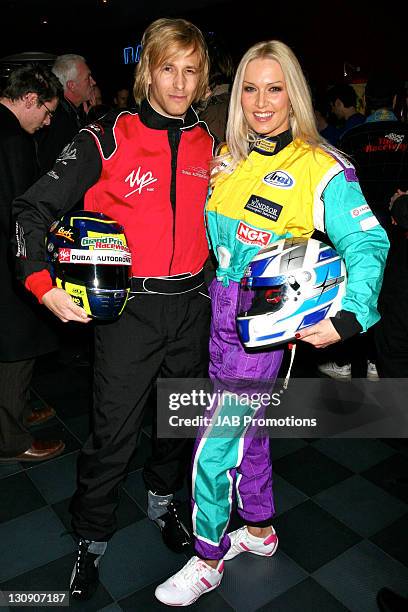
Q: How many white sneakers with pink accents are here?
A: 2